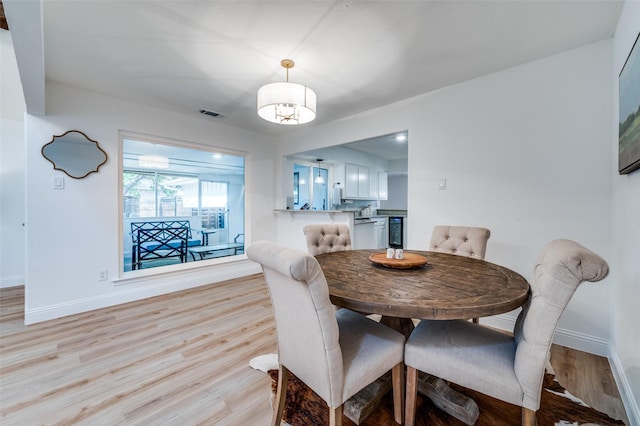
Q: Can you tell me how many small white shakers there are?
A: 2